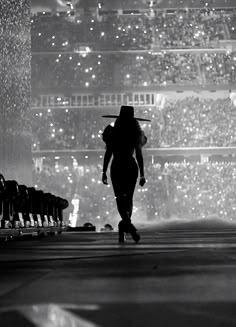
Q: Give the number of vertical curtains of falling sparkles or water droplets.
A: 1